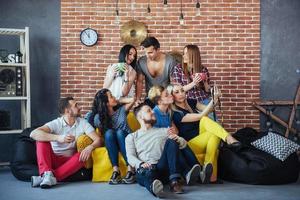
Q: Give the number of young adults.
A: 8